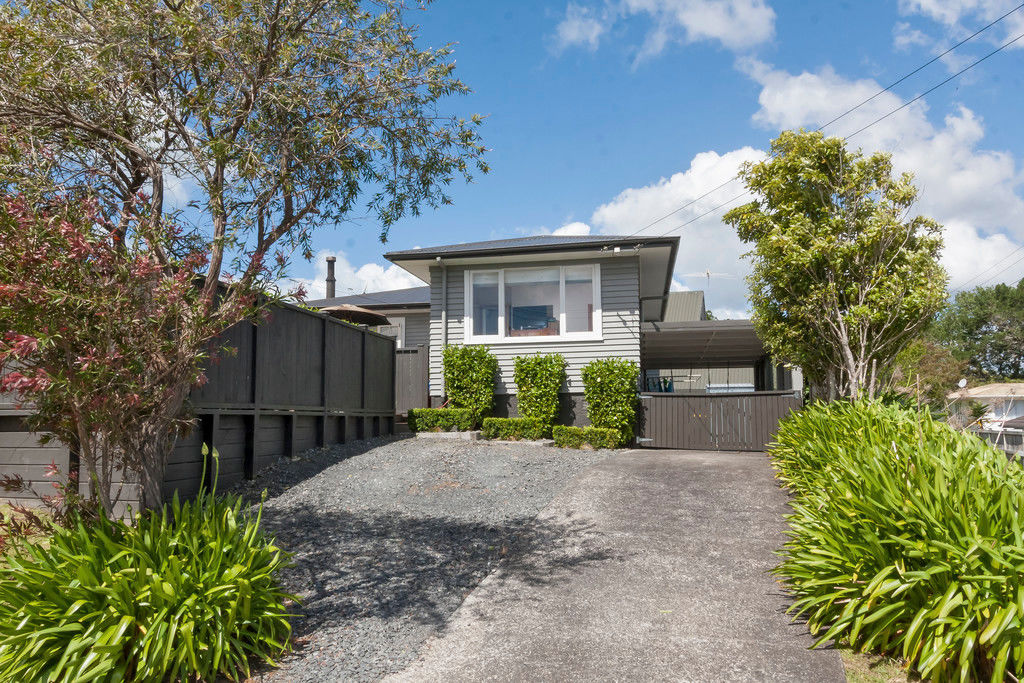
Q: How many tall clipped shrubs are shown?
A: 3